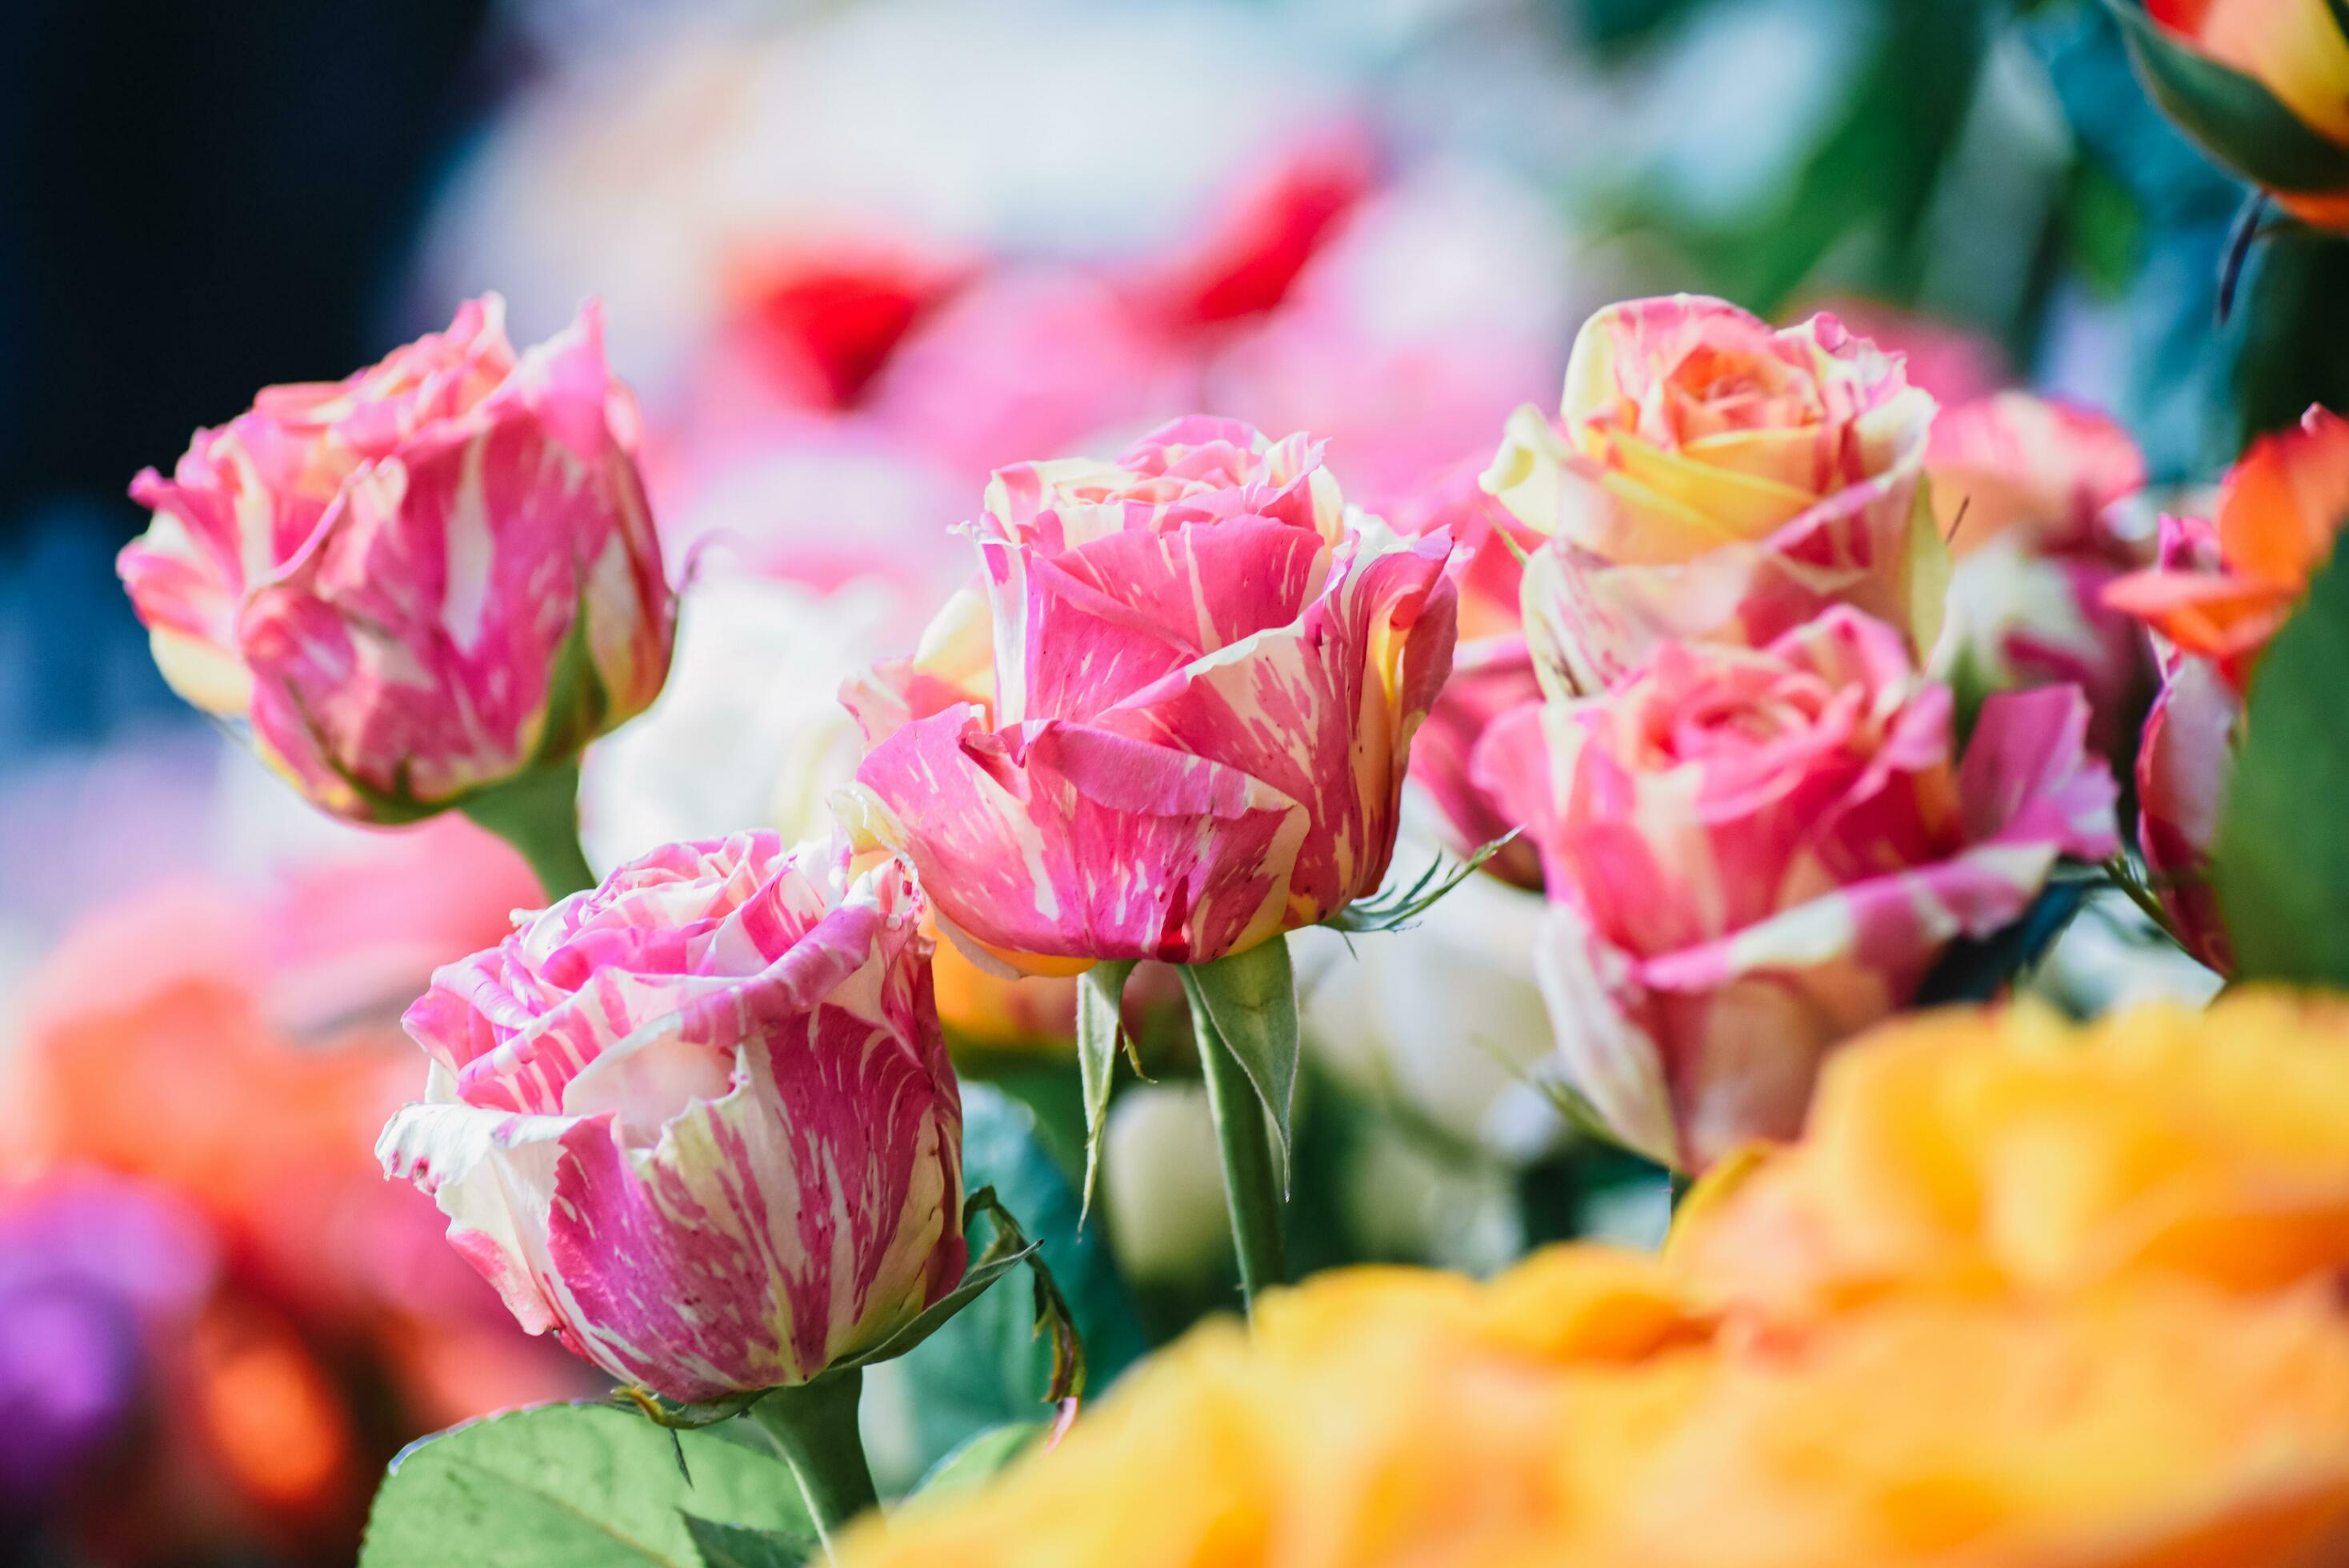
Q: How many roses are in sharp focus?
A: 2